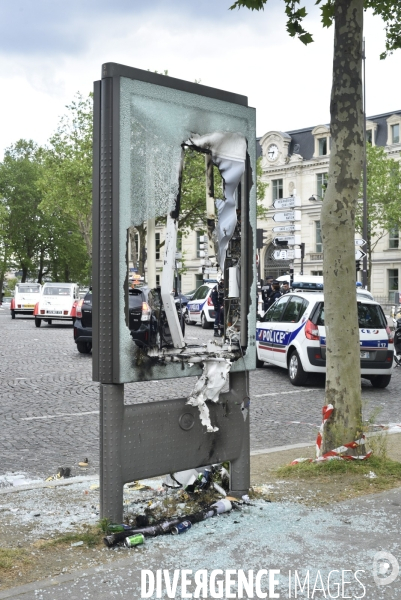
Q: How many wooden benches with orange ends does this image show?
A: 0